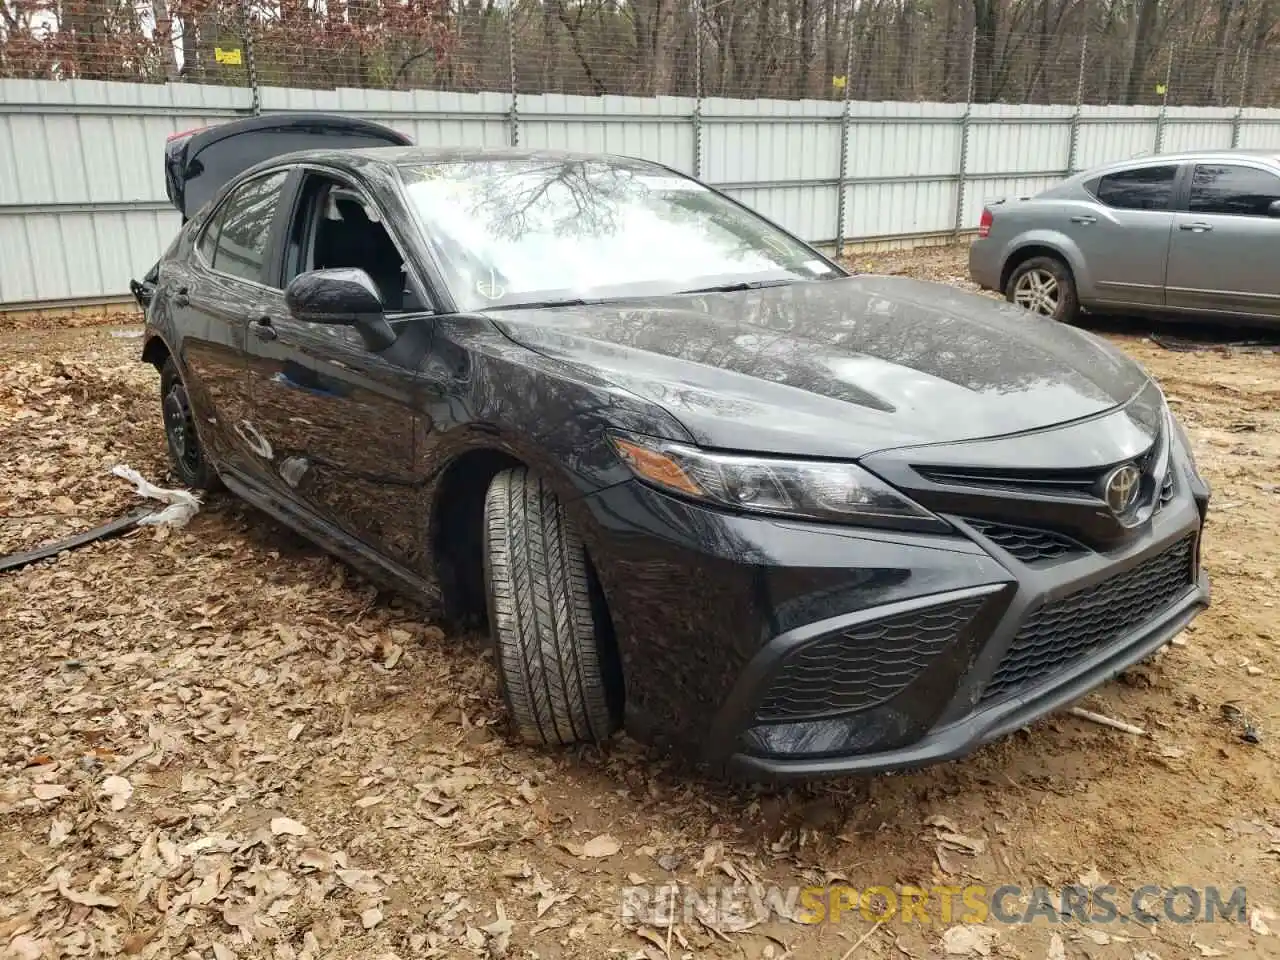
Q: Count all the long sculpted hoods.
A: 1